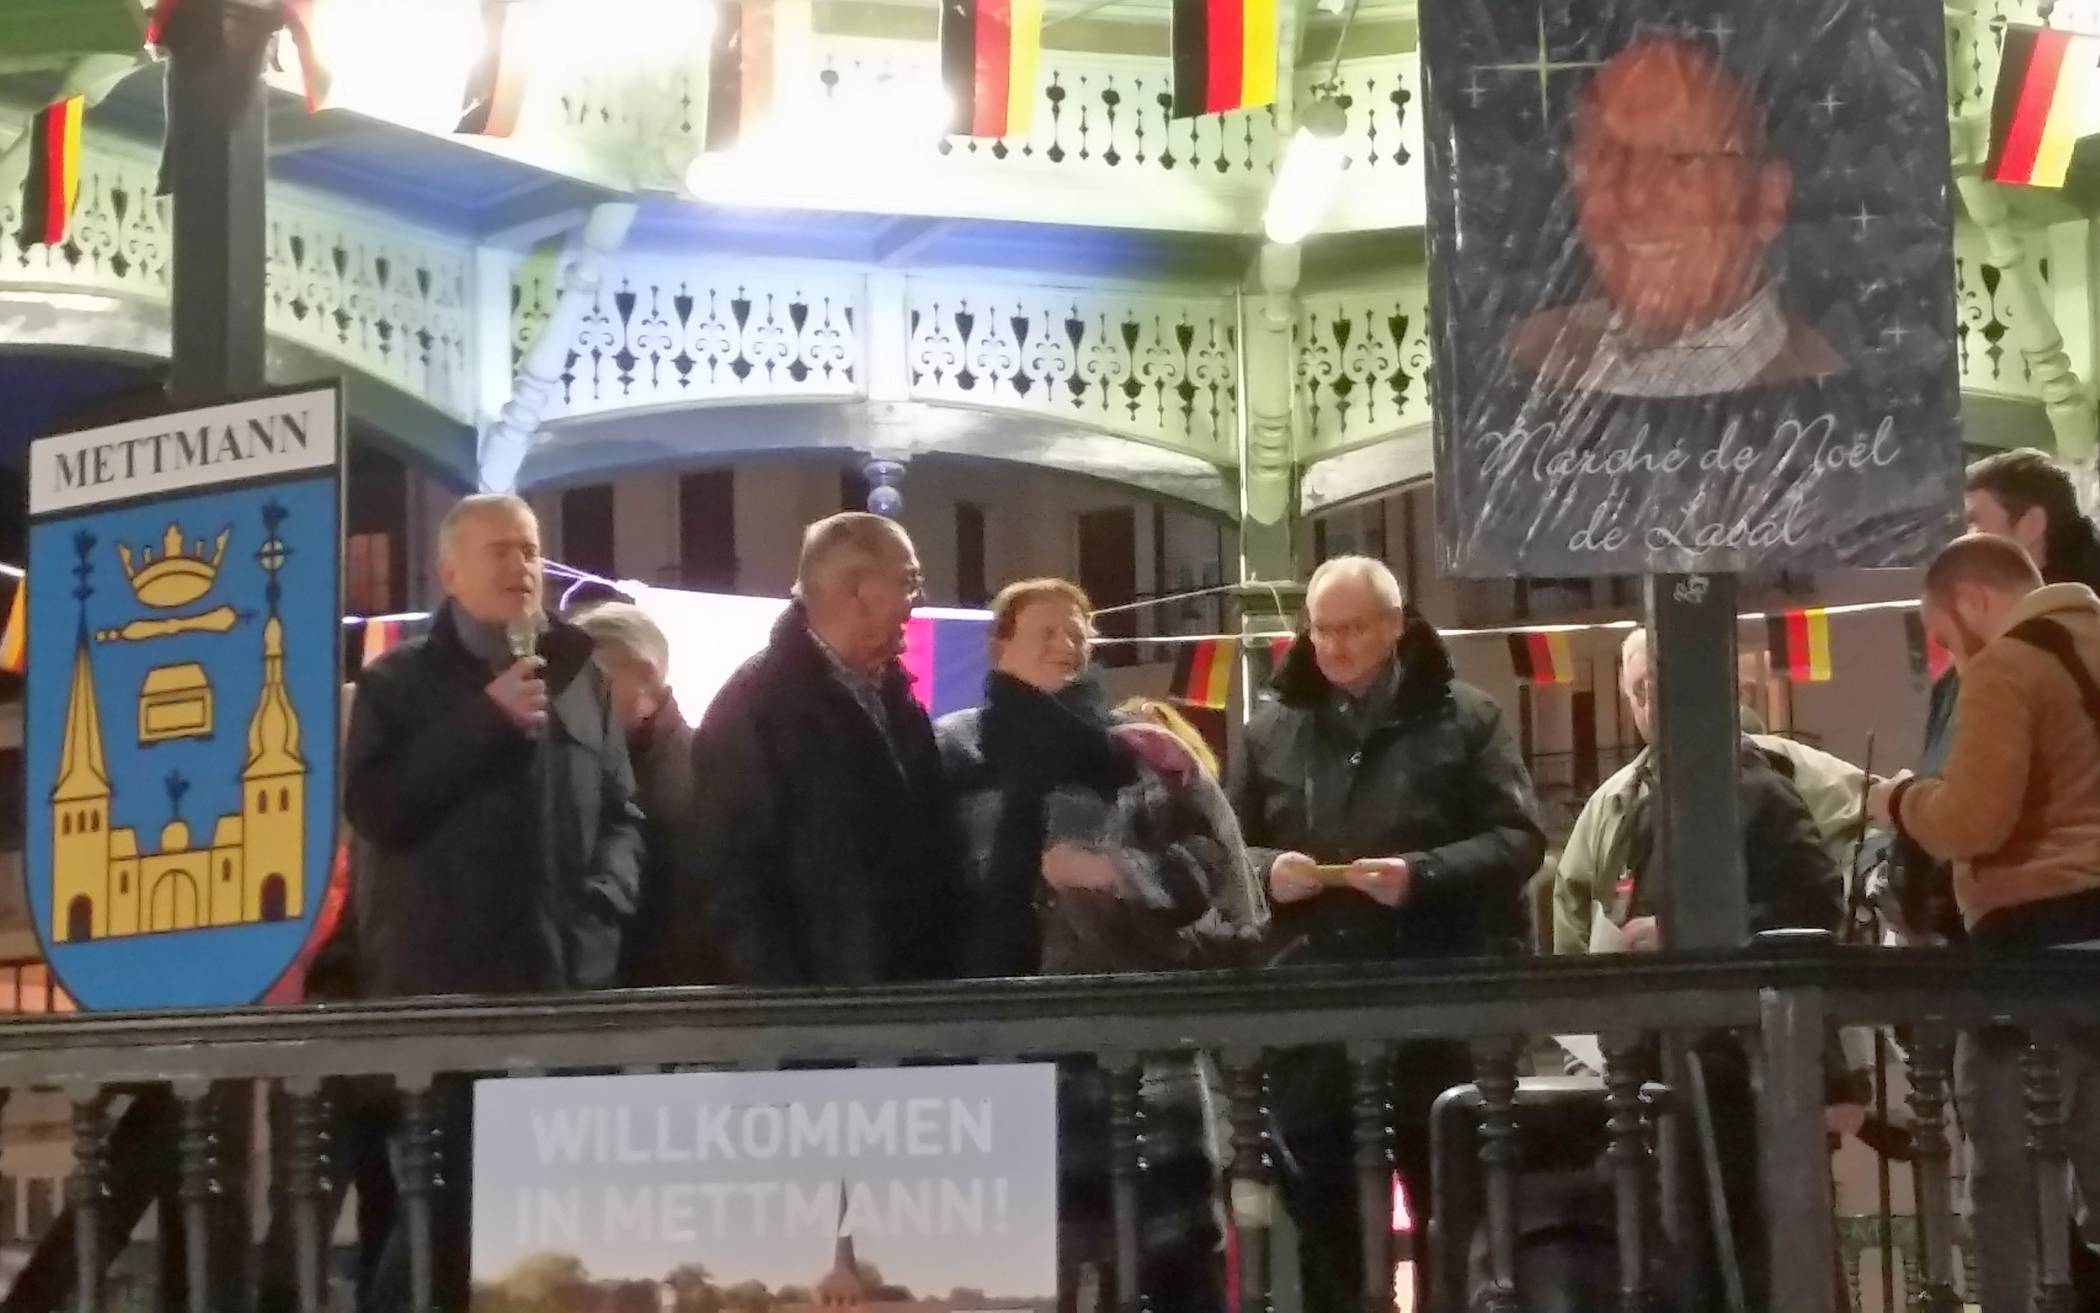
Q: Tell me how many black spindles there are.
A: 11